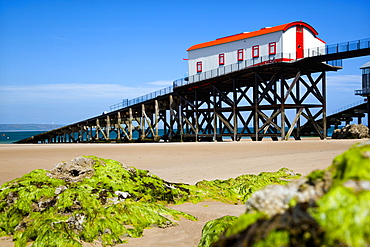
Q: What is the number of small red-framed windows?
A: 5